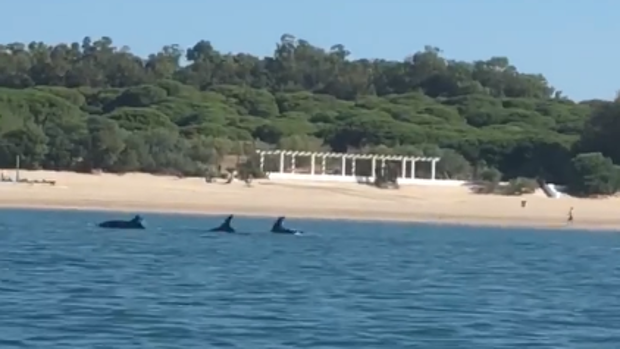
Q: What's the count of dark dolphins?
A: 3